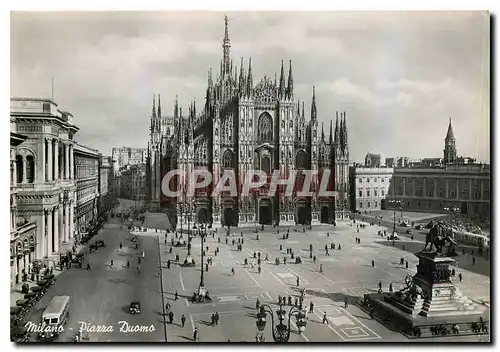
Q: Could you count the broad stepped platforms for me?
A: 1